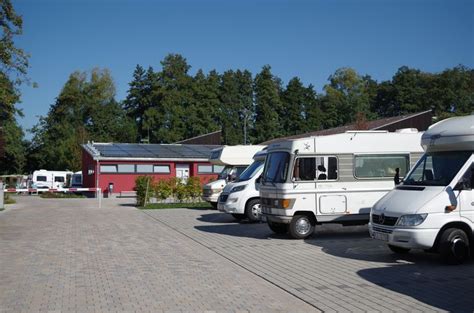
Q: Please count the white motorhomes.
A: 4